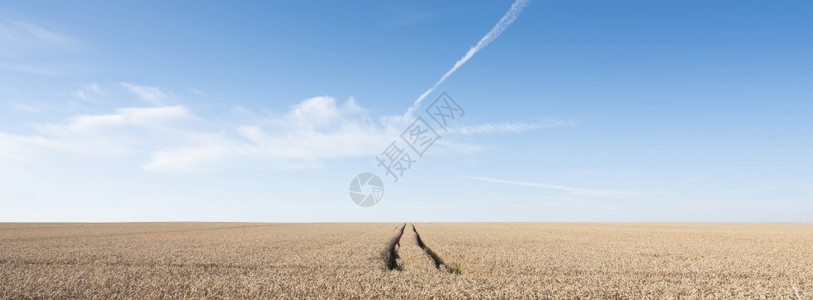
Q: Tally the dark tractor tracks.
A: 2